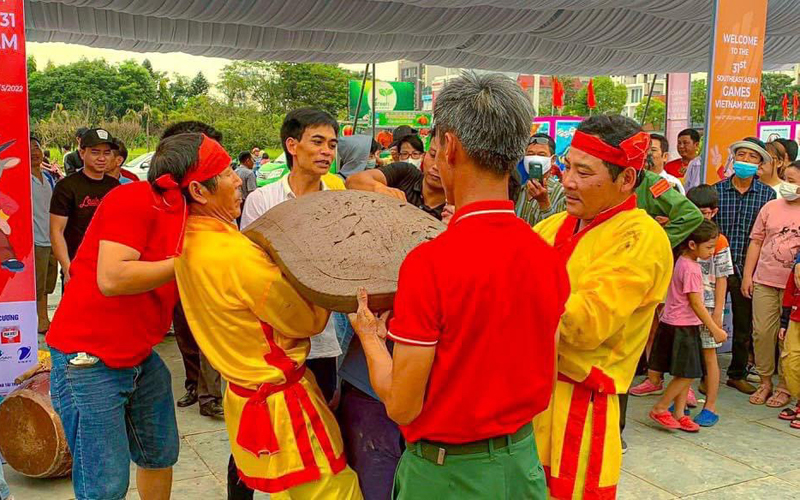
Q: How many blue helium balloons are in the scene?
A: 0